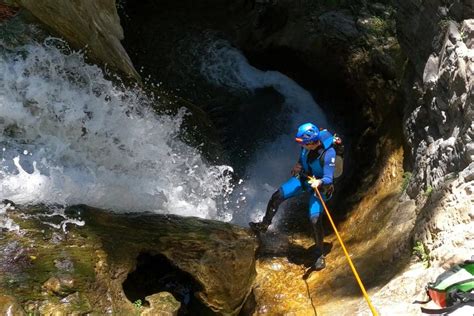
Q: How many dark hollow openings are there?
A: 1